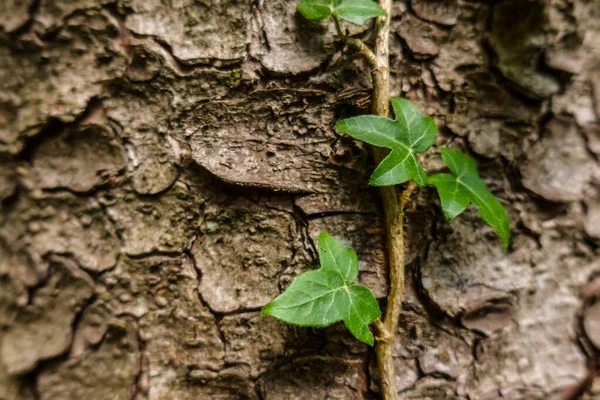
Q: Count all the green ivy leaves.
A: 4